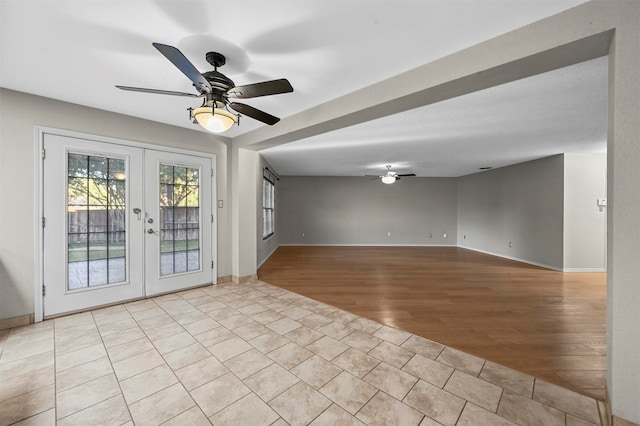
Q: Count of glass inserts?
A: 2